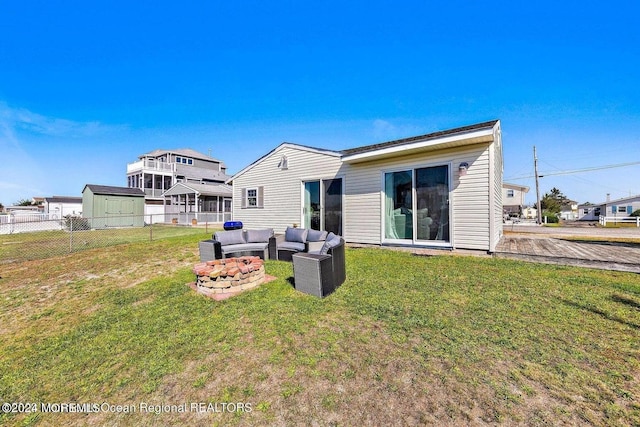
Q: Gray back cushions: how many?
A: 5